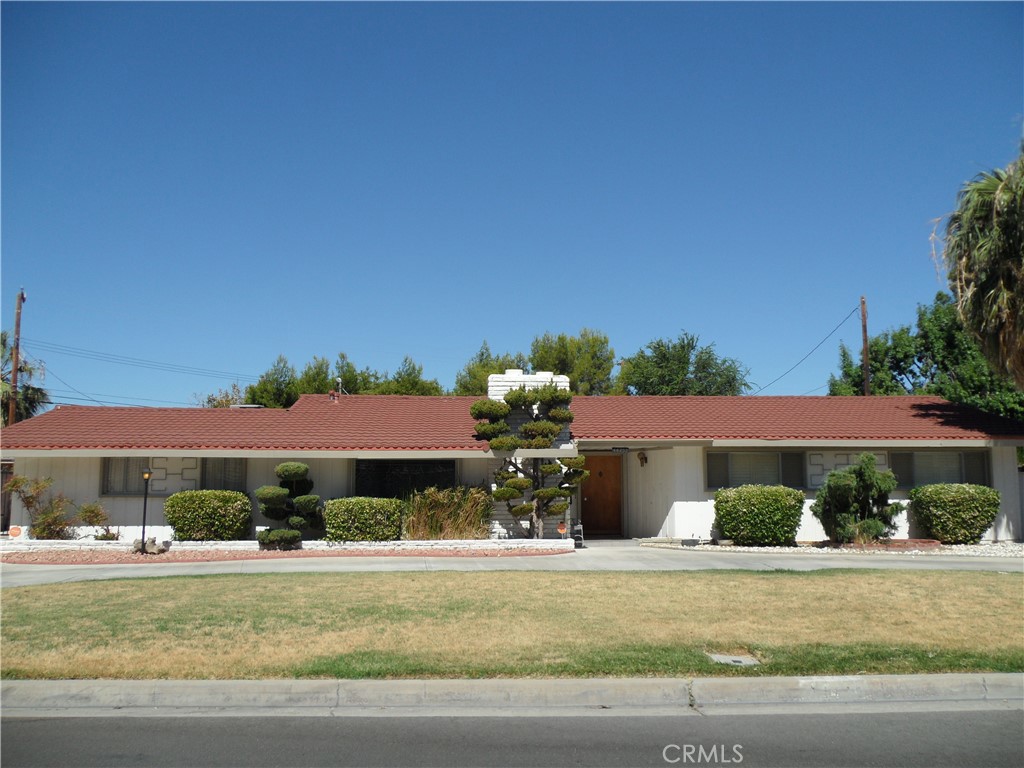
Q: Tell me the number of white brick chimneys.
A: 1